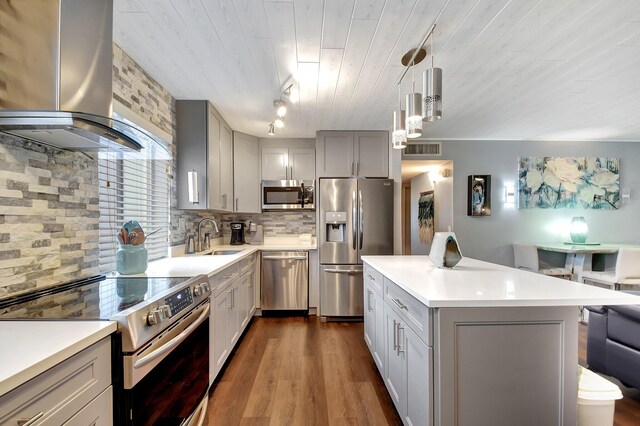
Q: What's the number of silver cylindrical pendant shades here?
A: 3